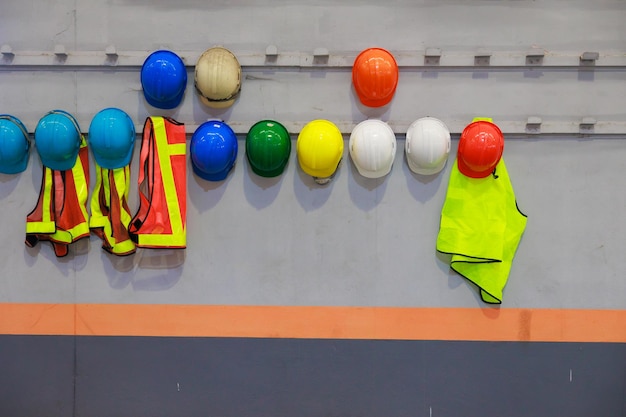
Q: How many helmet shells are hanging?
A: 12